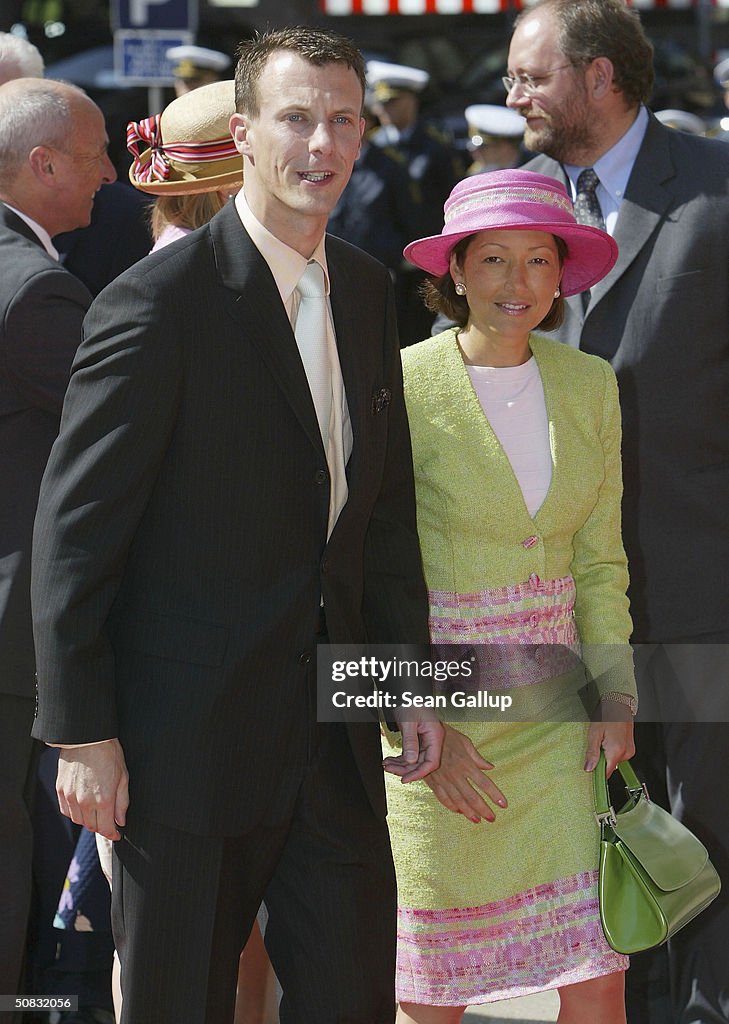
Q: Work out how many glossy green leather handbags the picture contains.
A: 1